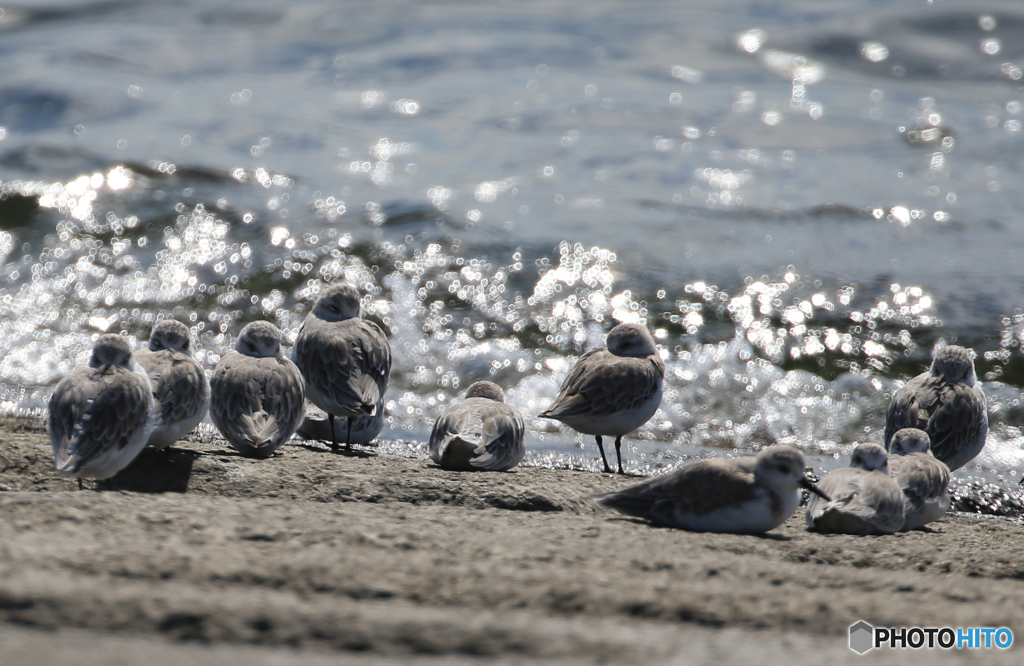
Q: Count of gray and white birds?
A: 11